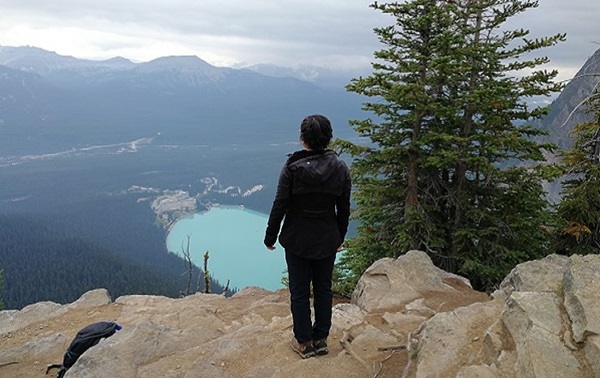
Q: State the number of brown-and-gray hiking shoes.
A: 2